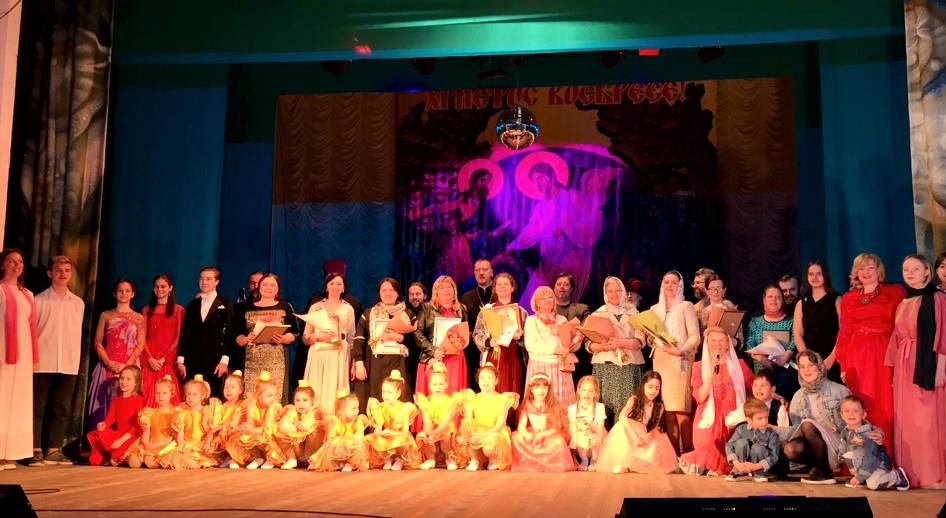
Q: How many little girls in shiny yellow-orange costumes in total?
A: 9